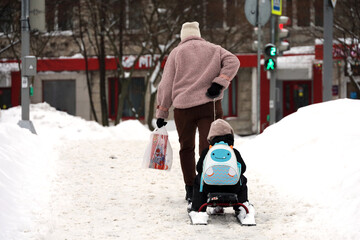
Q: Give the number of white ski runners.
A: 2